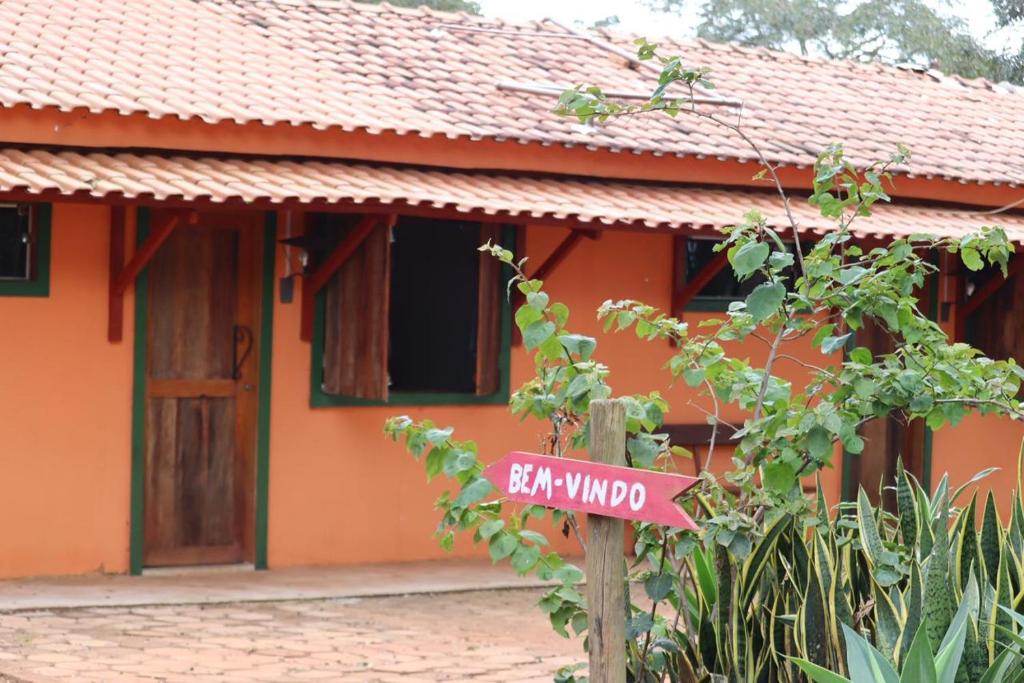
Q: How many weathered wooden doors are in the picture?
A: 2